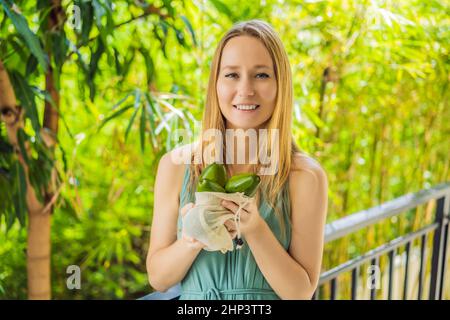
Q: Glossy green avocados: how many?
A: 3